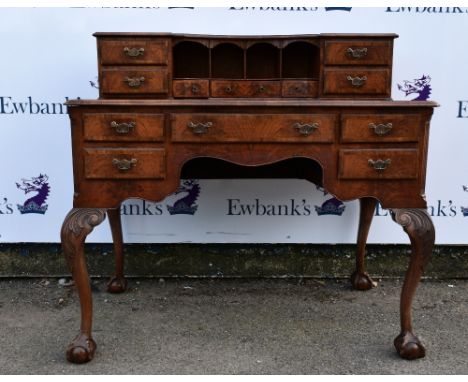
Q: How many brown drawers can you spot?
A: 12